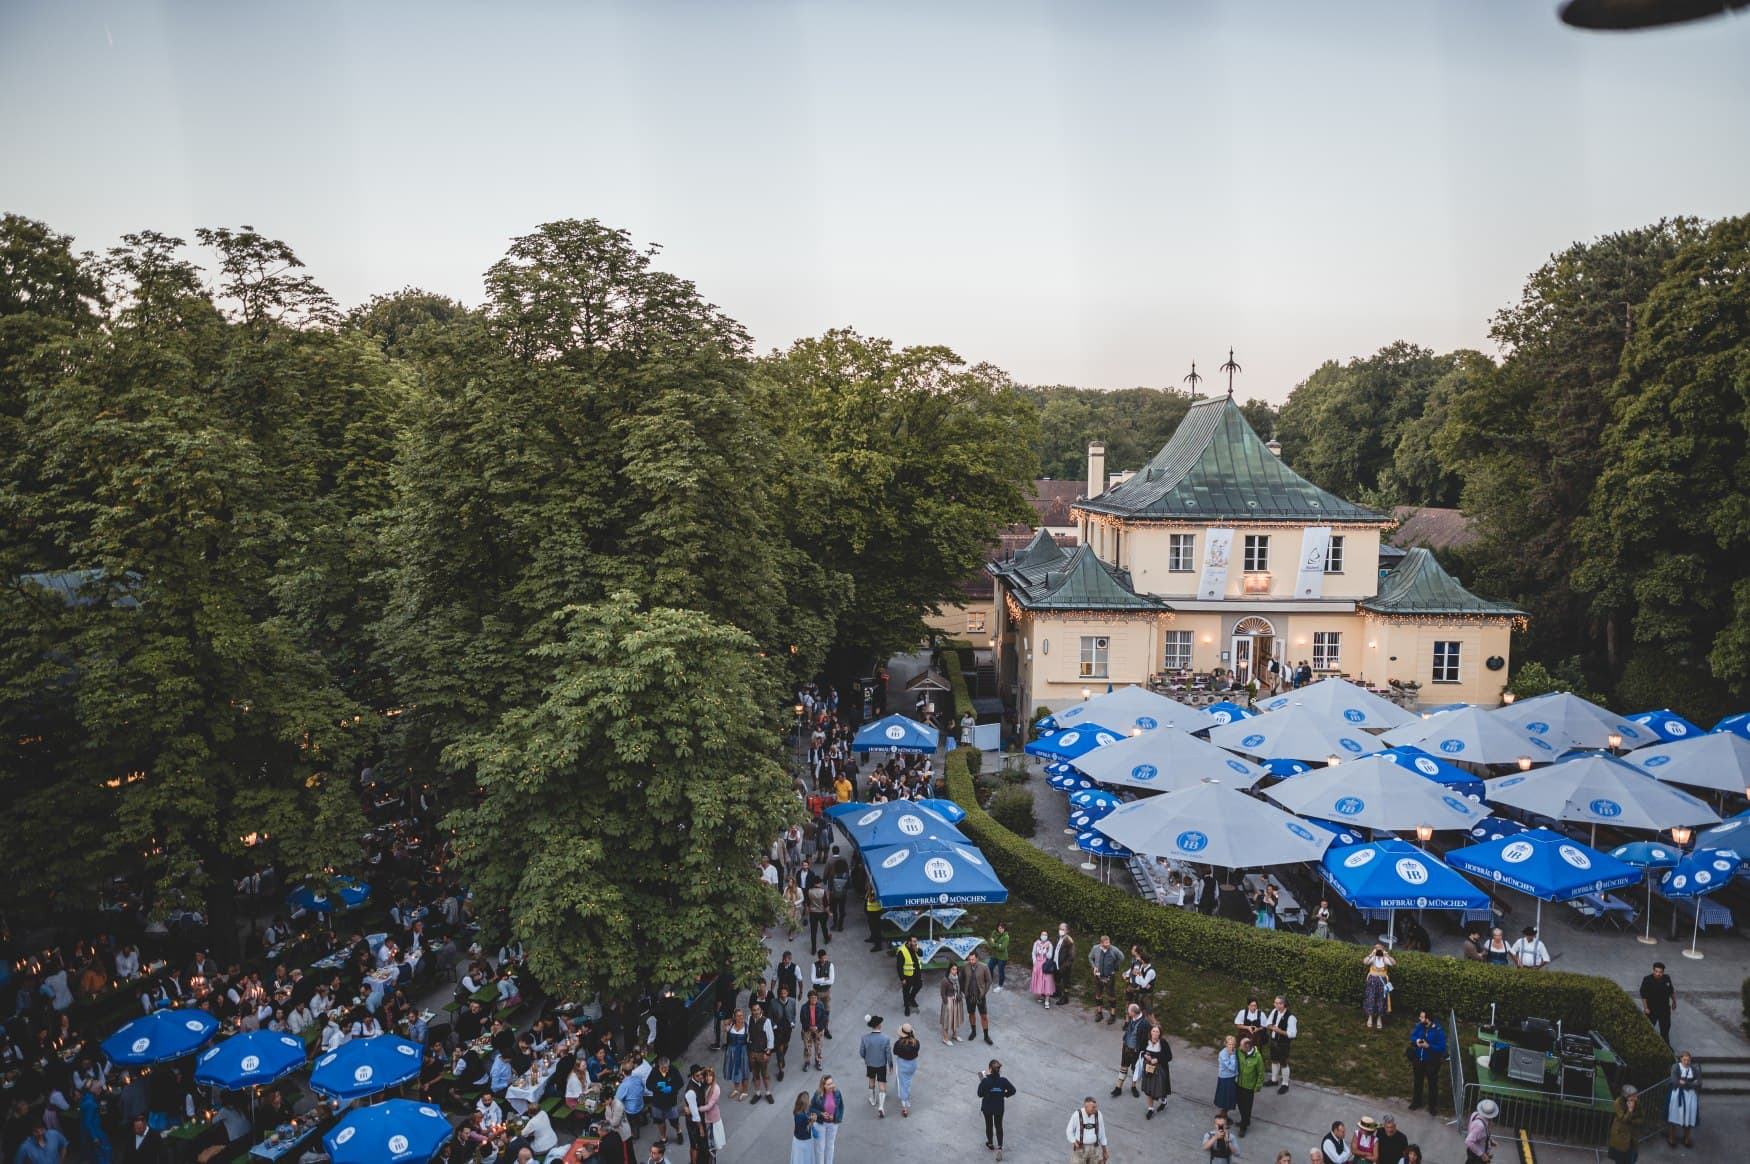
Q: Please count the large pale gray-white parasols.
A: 10